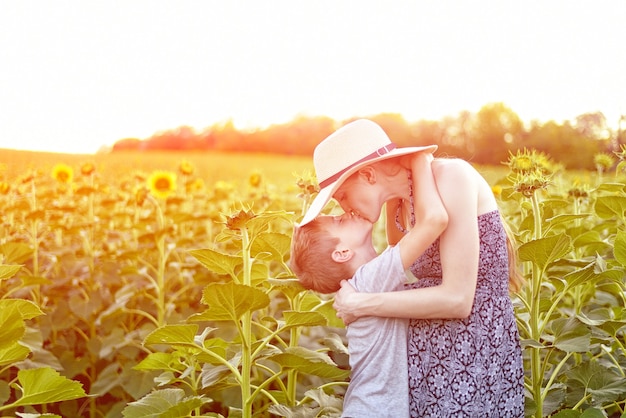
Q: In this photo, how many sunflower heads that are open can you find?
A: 2